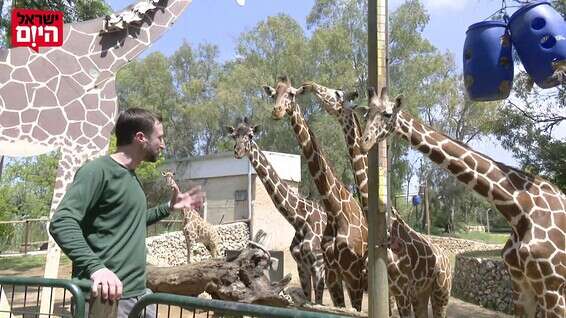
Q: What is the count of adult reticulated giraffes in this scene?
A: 4